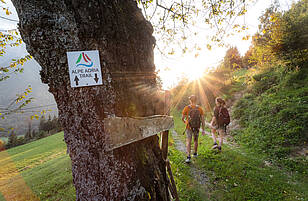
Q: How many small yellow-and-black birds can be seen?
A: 0